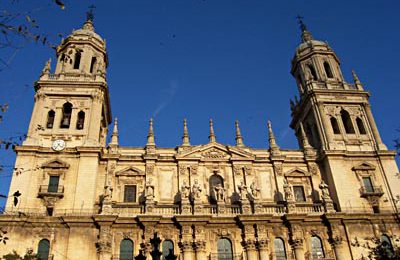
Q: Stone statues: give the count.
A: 9